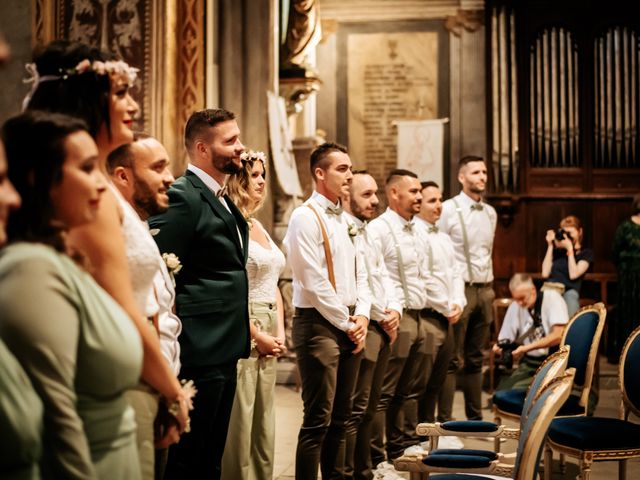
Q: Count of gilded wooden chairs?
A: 4